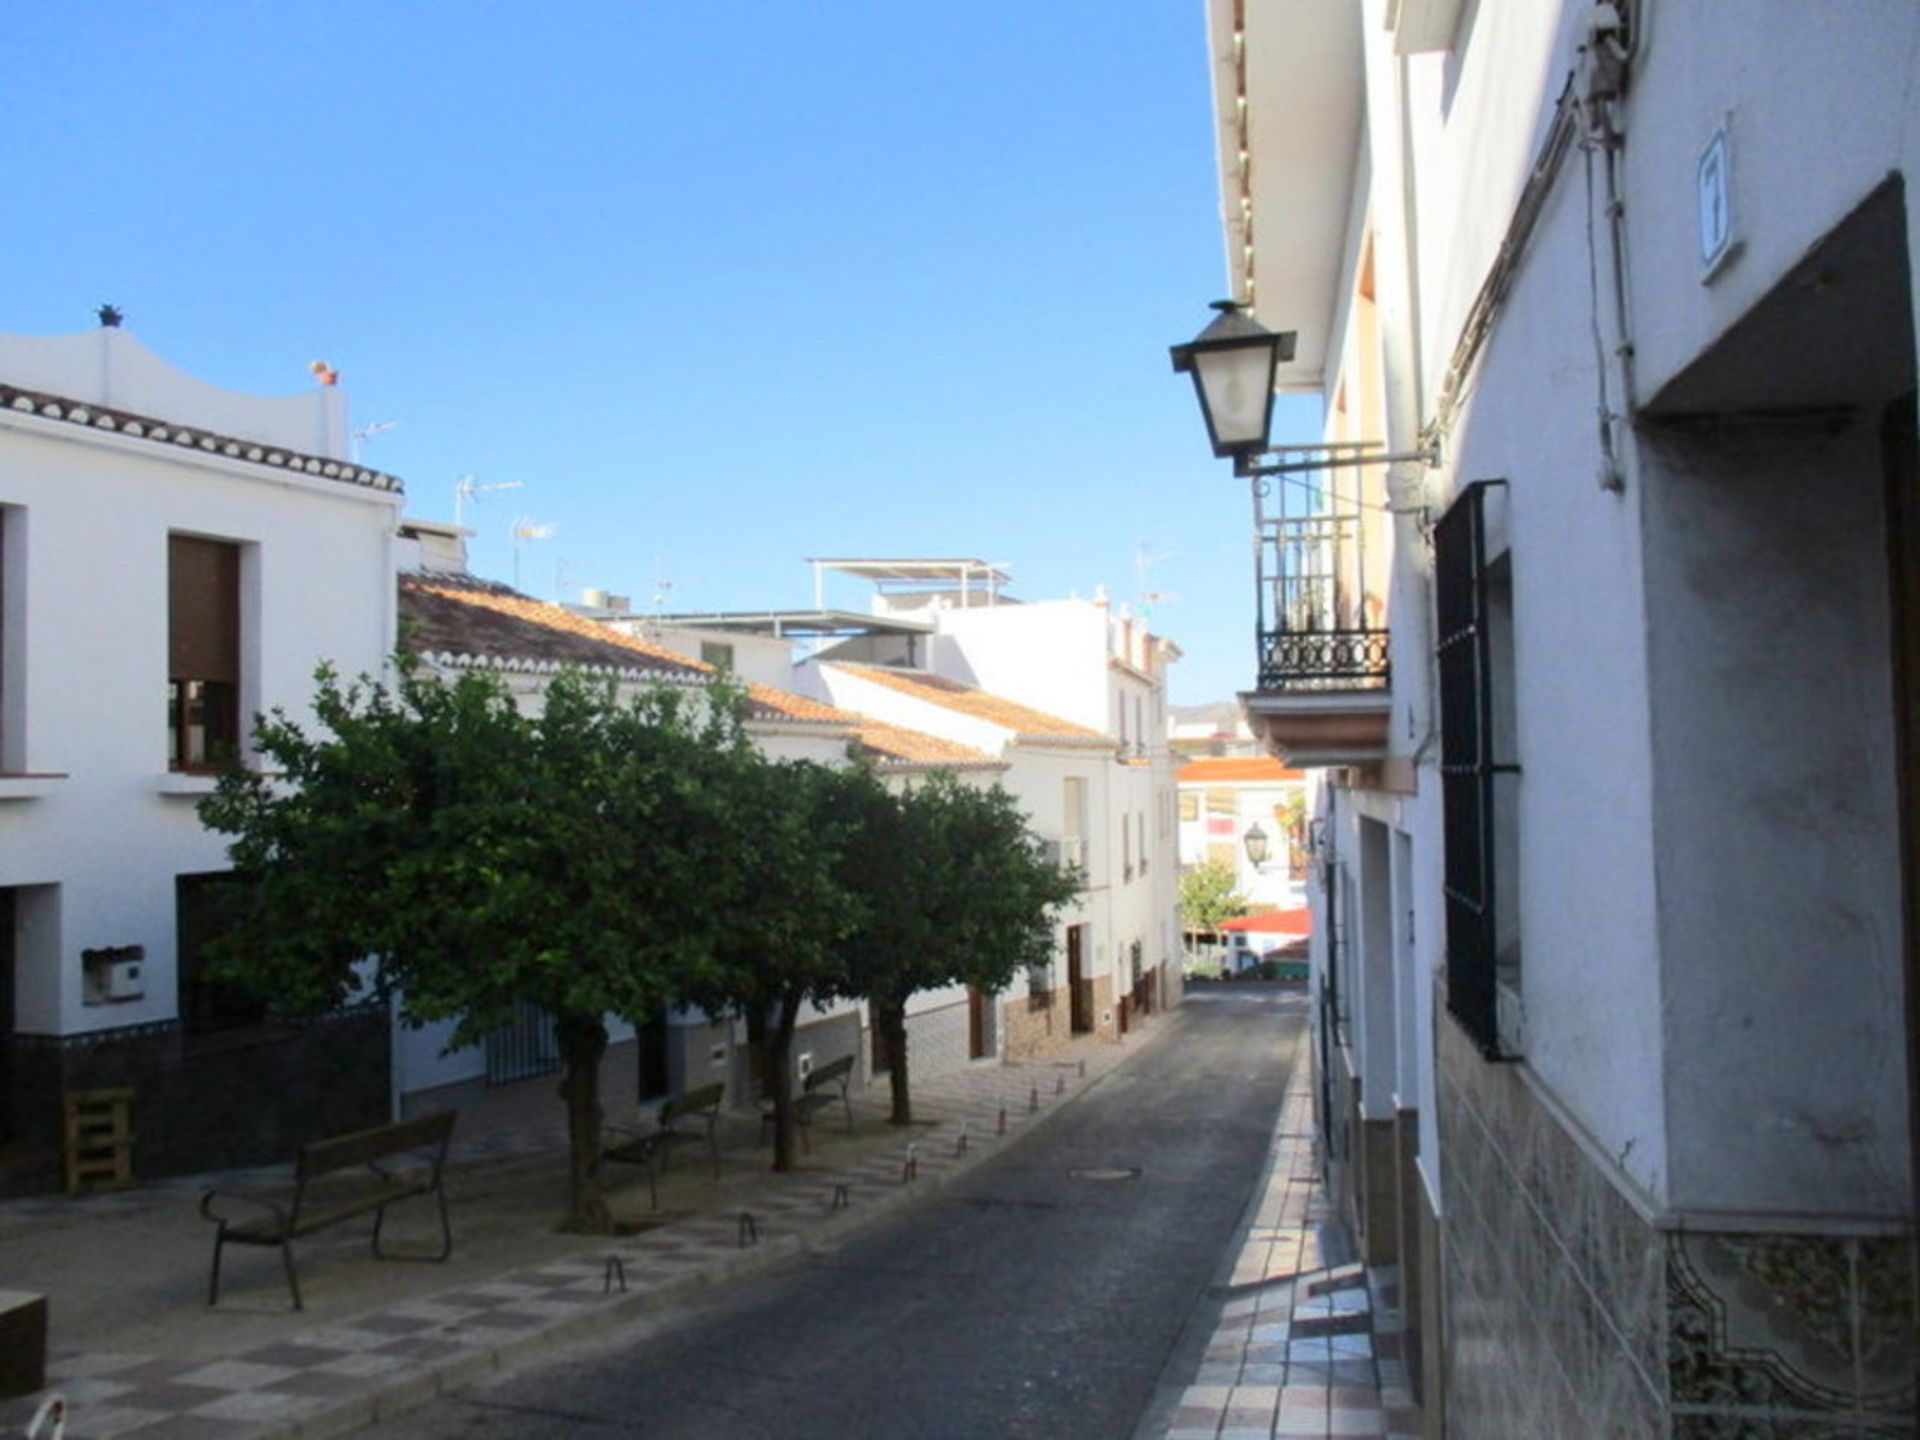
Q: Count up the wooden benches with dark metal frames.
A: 3